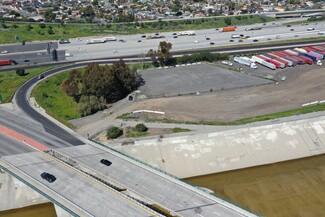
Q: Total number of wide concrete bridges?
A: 1